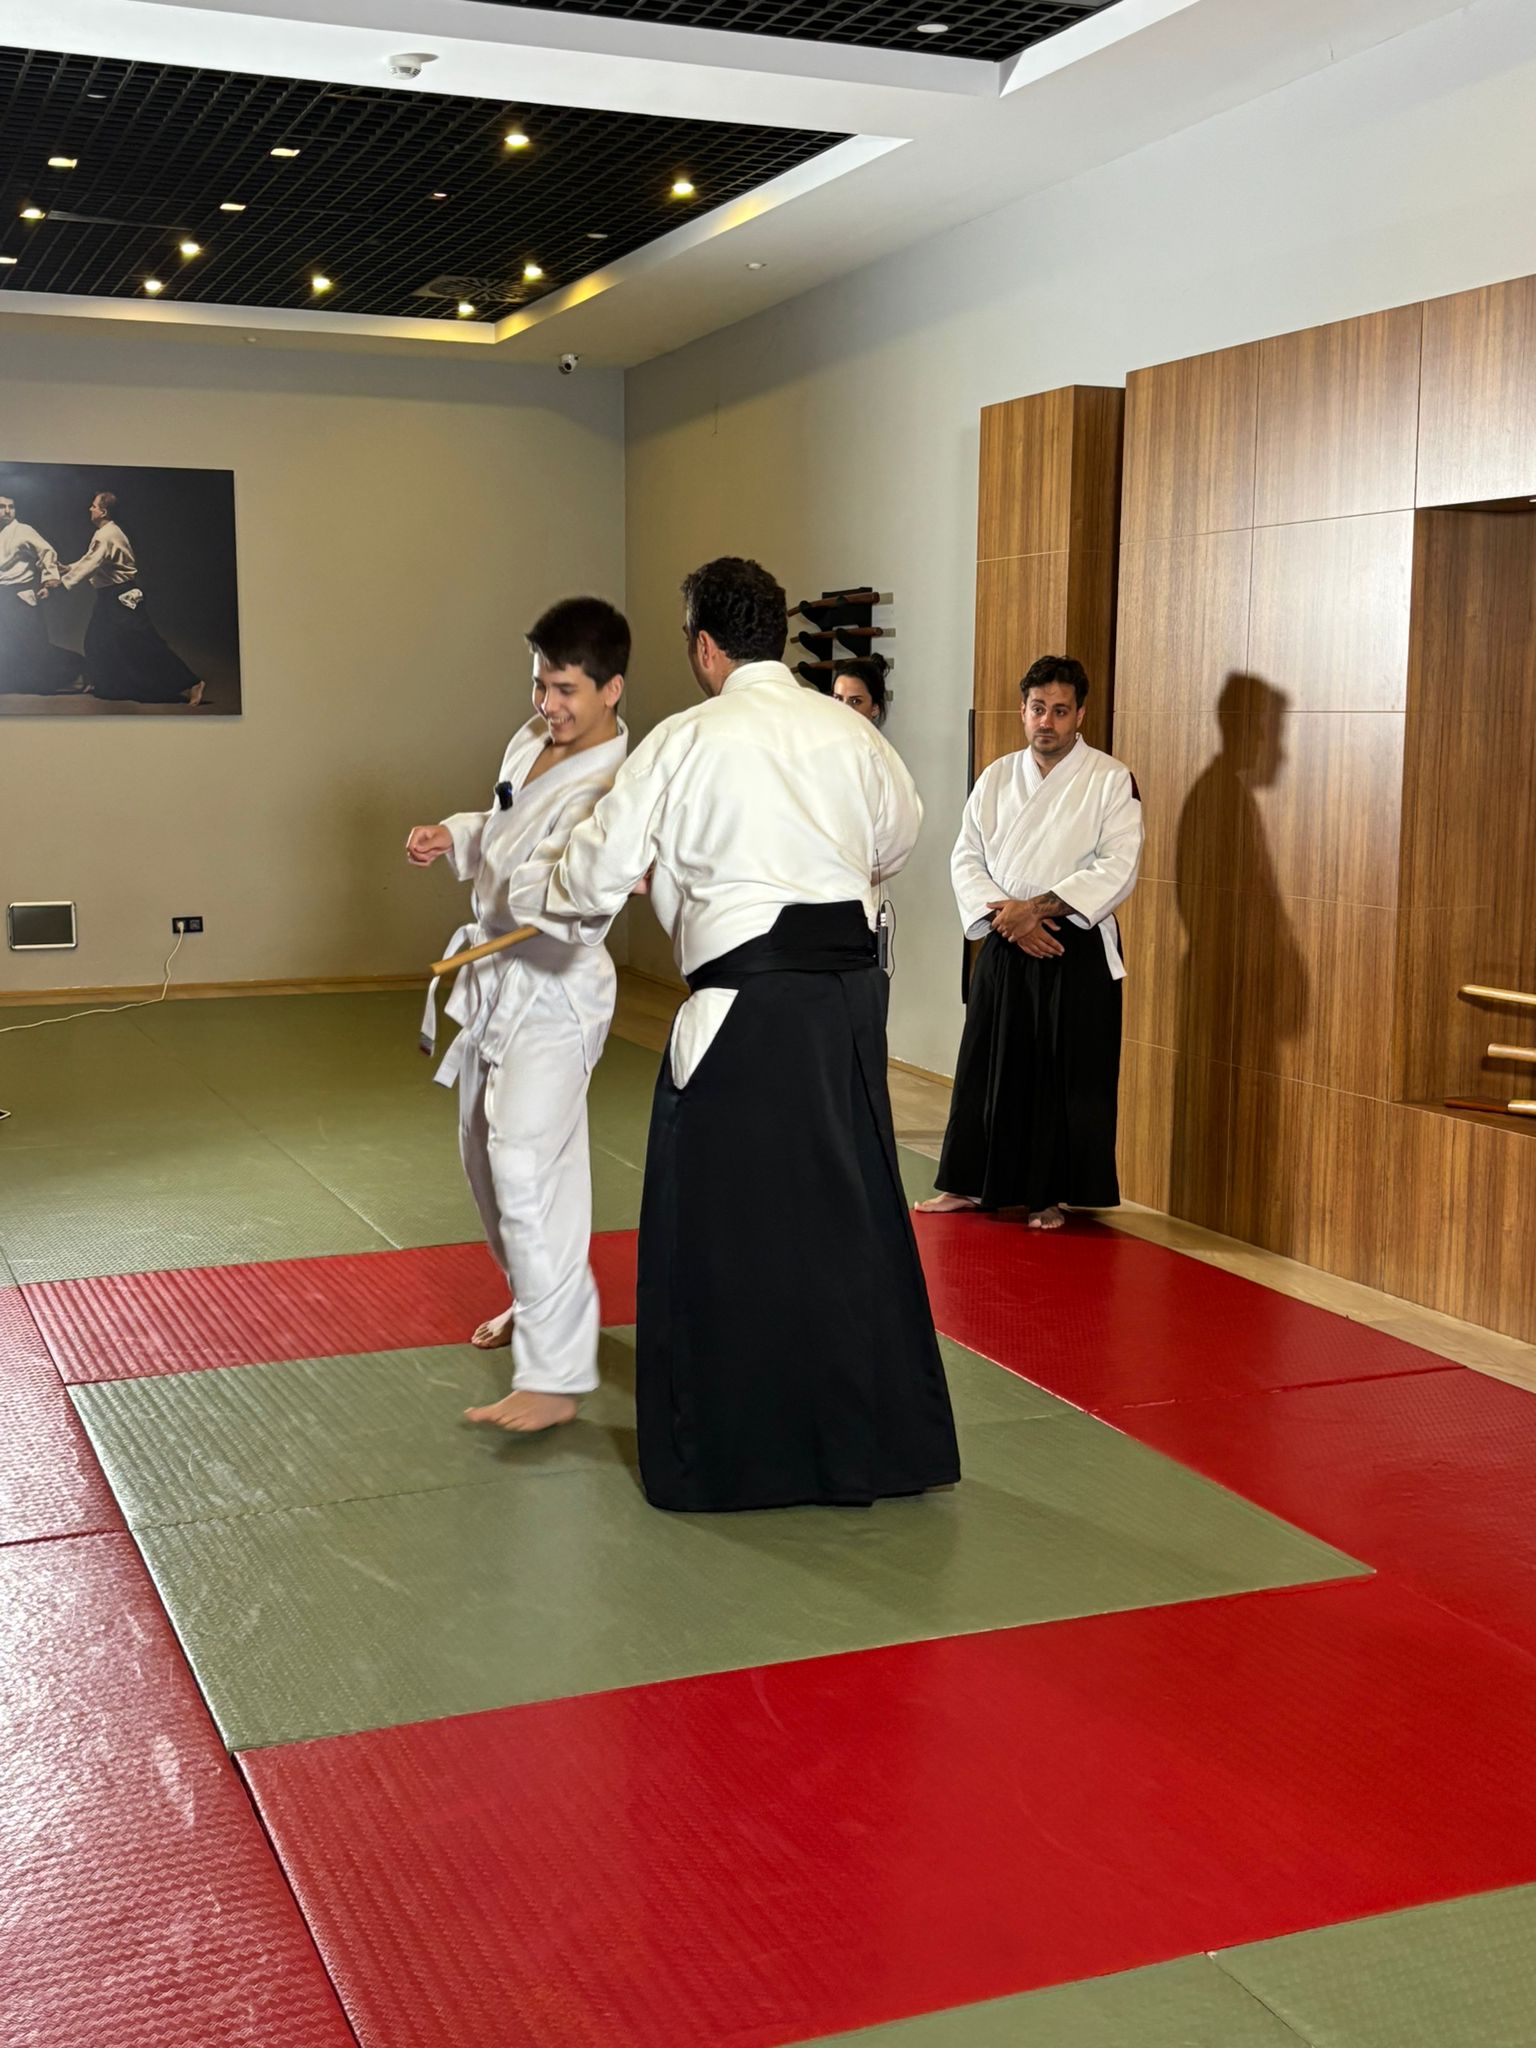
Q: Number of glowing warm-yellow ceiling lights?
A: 12